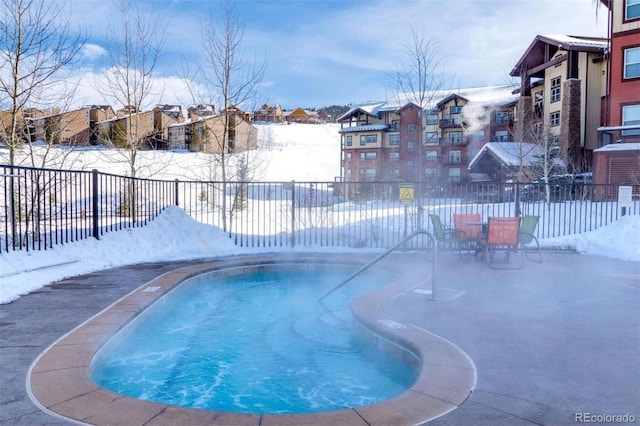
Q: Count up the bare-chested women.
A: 0